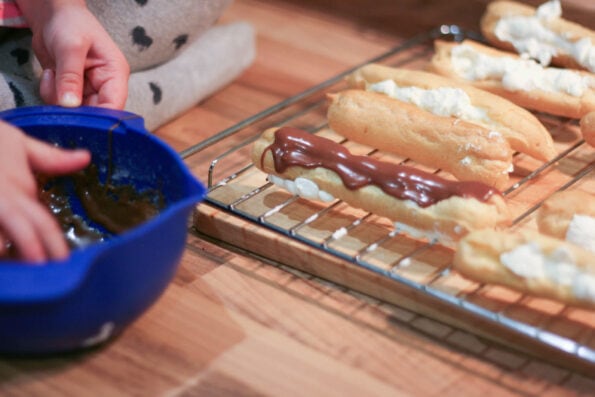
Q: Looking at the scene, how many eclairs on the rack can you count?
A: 8